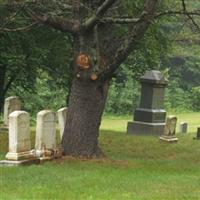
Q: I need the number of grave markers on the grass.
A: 8